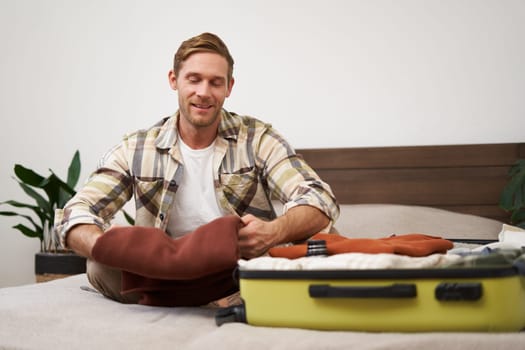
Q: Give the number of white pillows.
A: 1